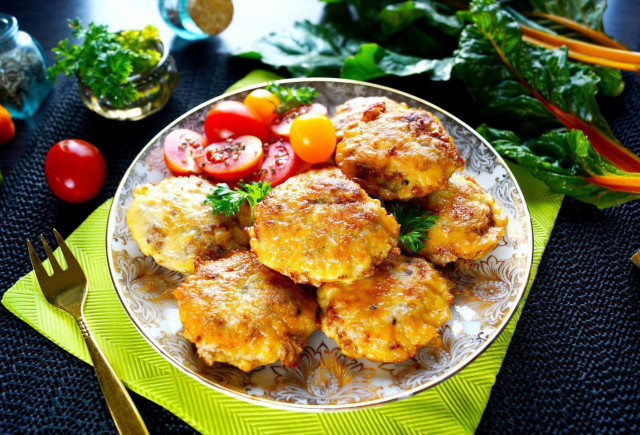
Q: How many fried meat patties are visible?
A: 7